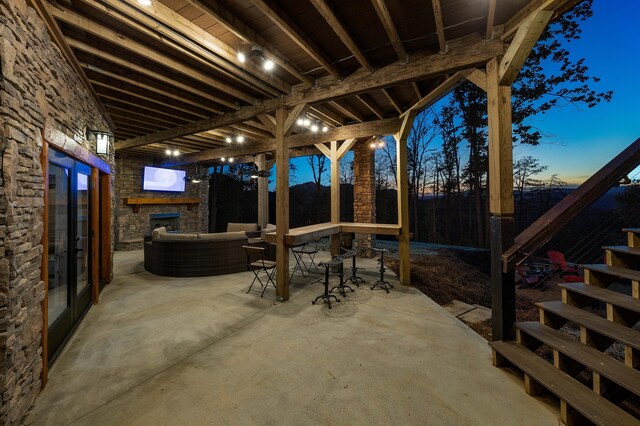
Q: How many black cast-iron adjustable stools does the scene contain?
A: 4